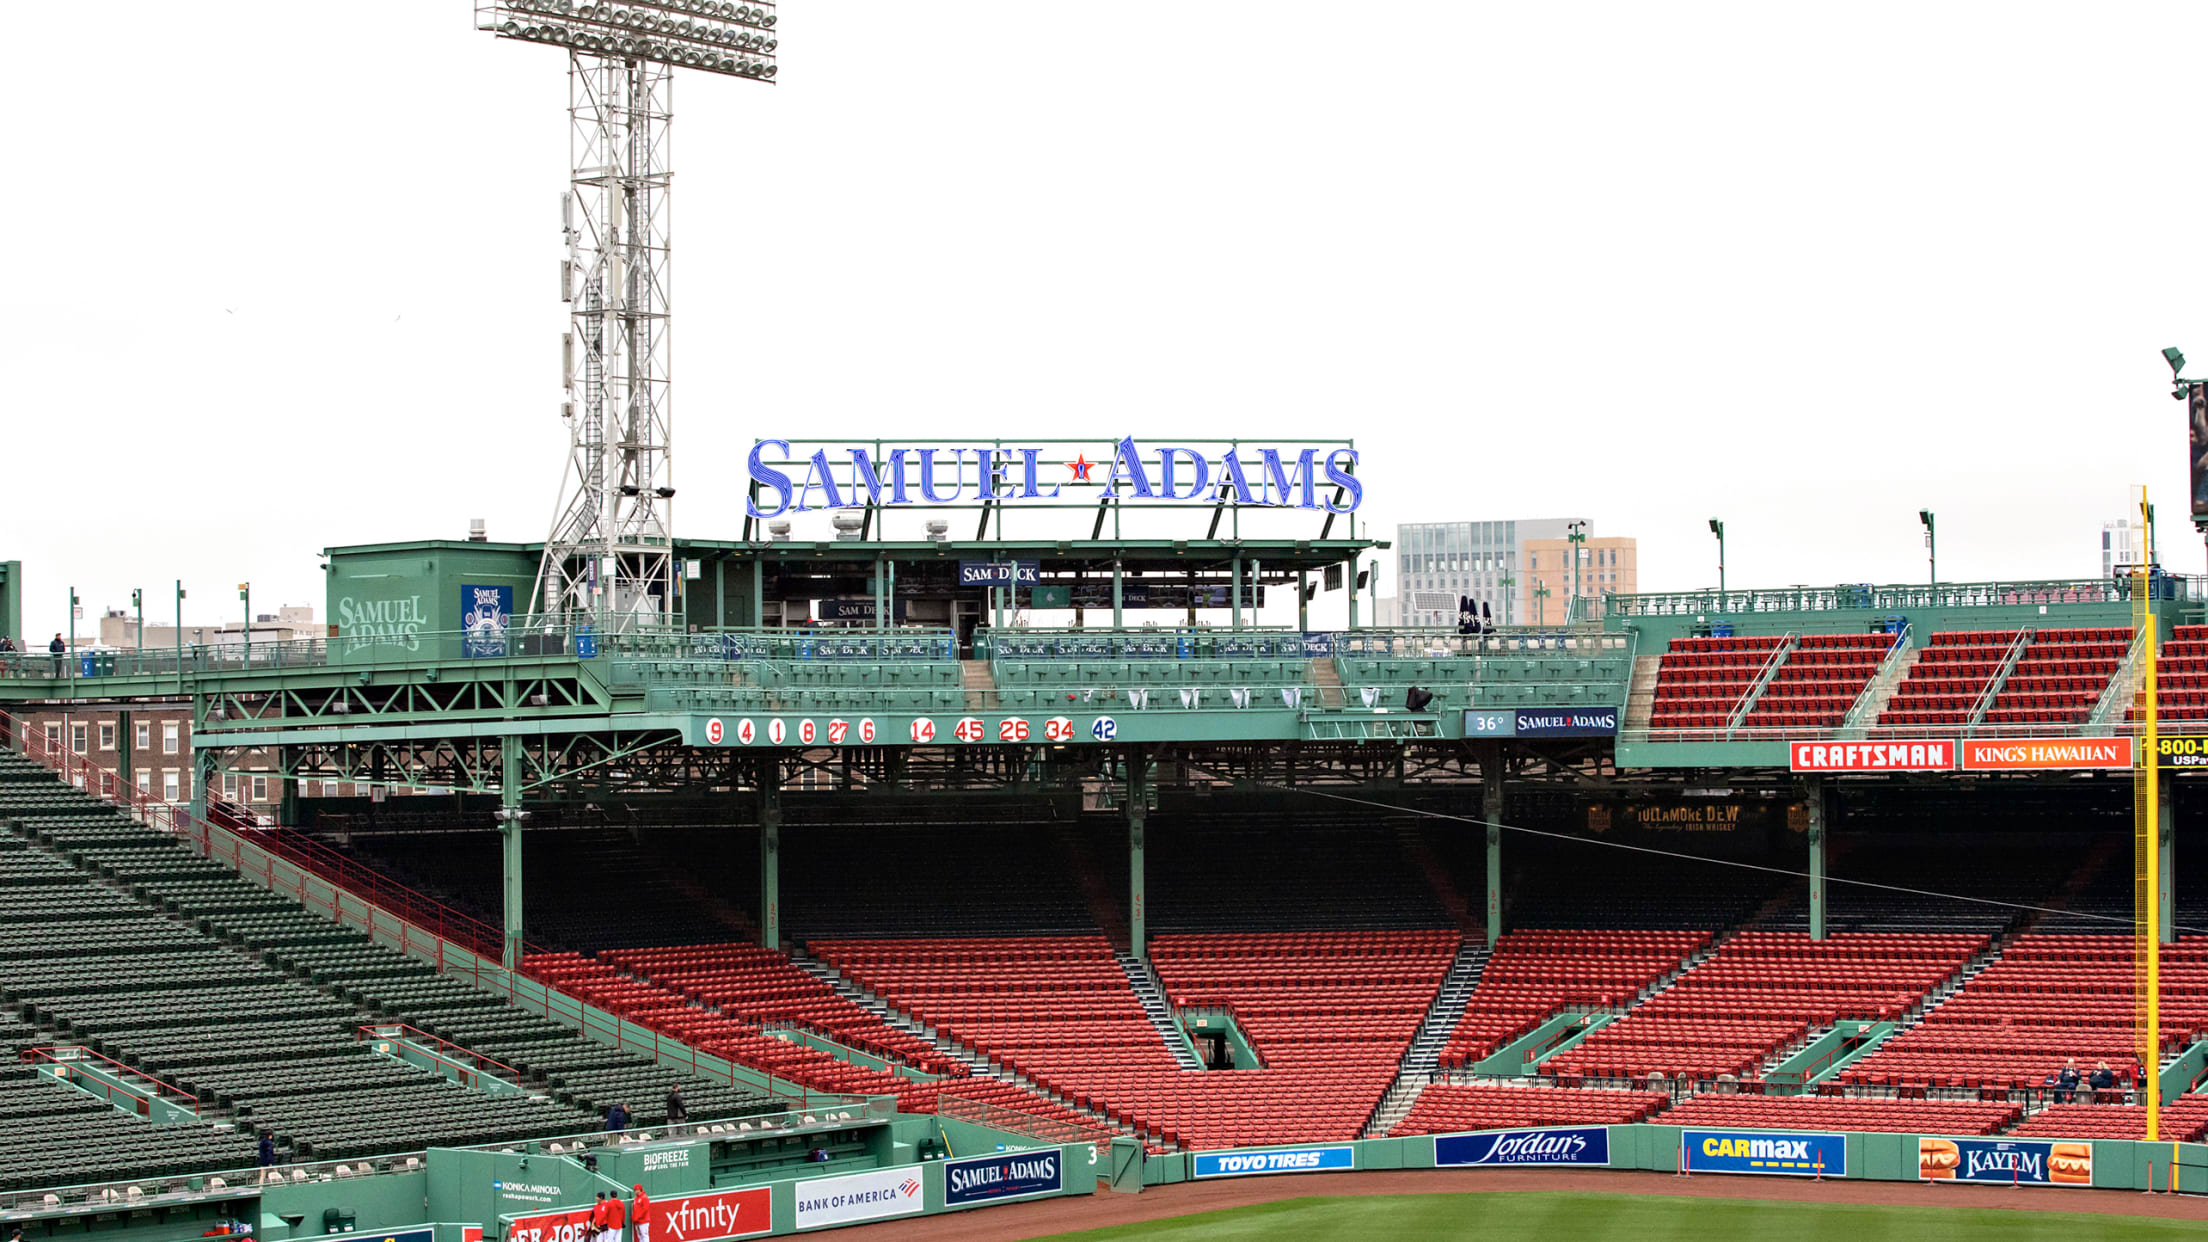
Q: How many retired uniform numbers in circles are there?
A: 11